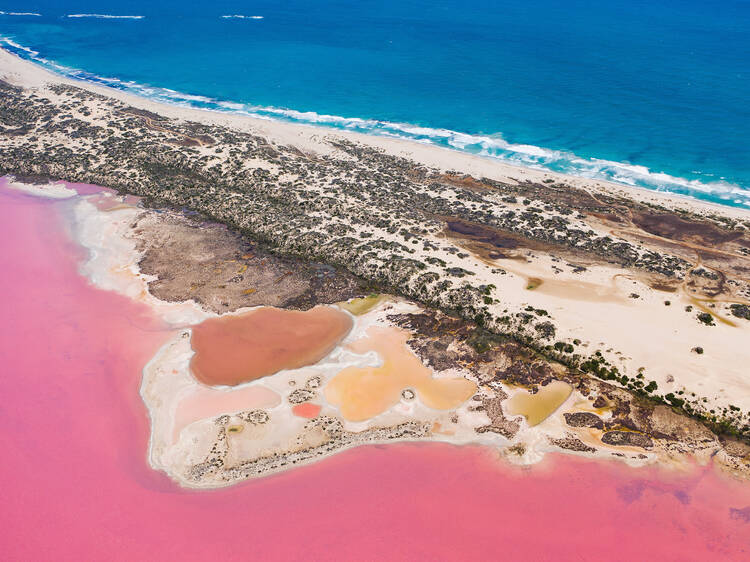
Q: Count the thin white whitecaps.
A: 3